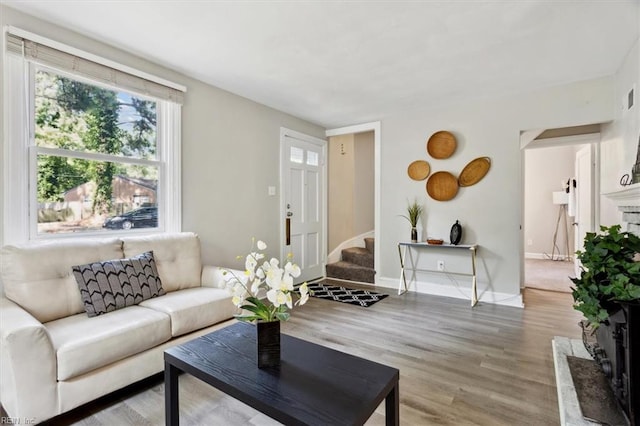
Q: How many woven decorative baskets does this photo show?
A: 4